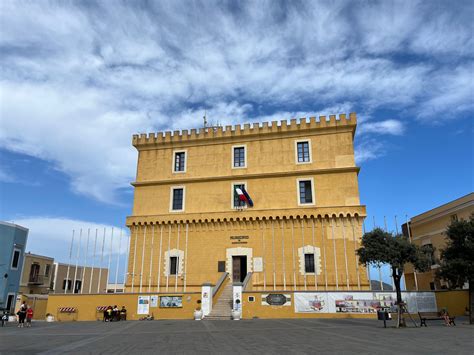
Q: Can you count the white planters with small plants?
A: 2